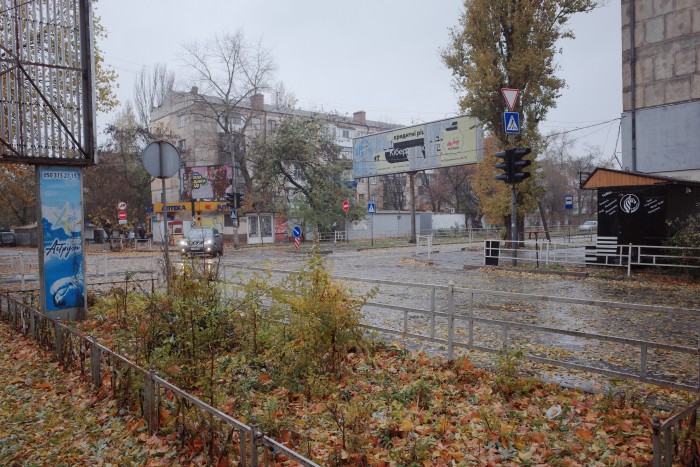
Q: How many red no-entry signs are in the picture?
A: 2